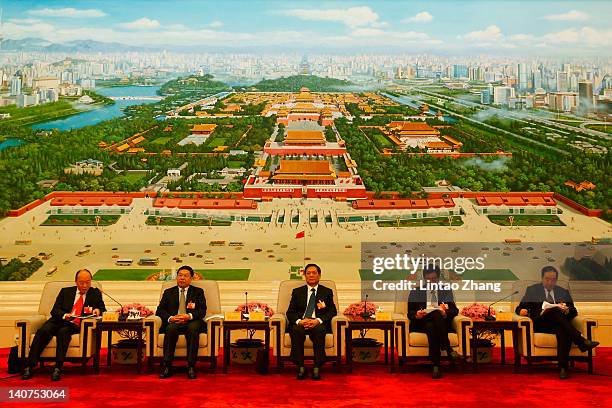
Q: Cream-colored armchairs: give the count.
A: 5